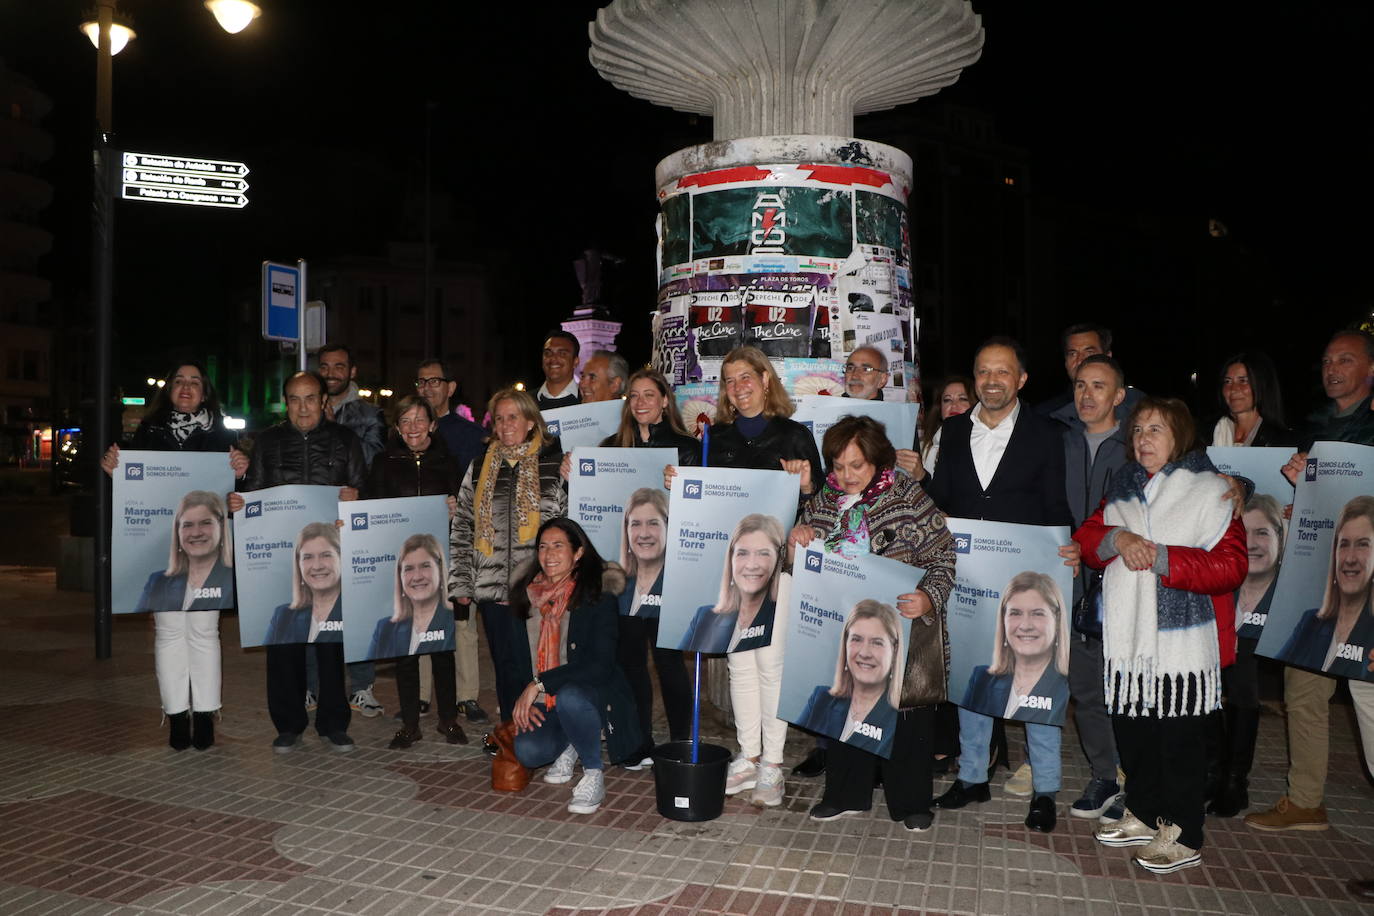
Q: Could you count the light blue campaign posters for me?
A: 11